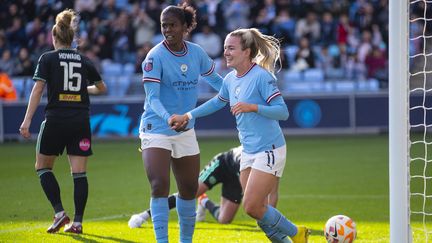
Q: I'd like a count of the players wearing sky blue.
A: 2